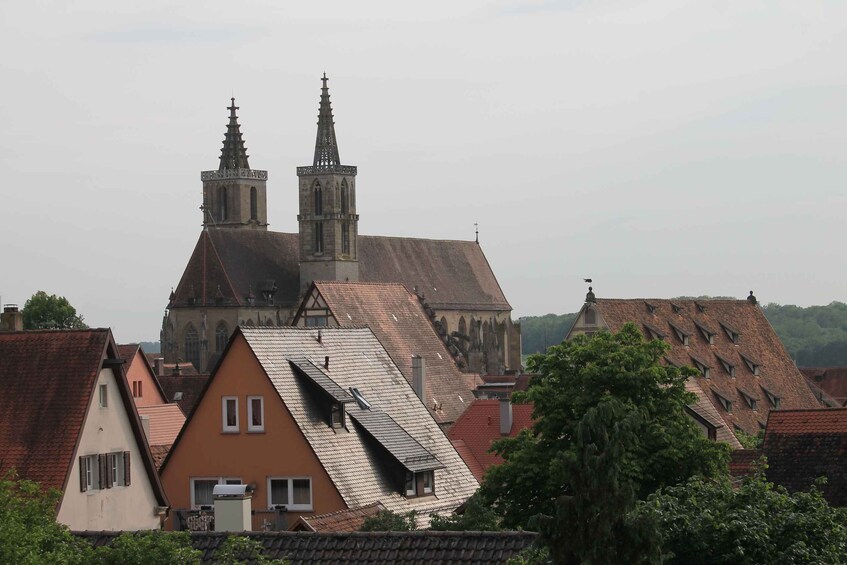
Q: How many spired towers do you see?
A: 2